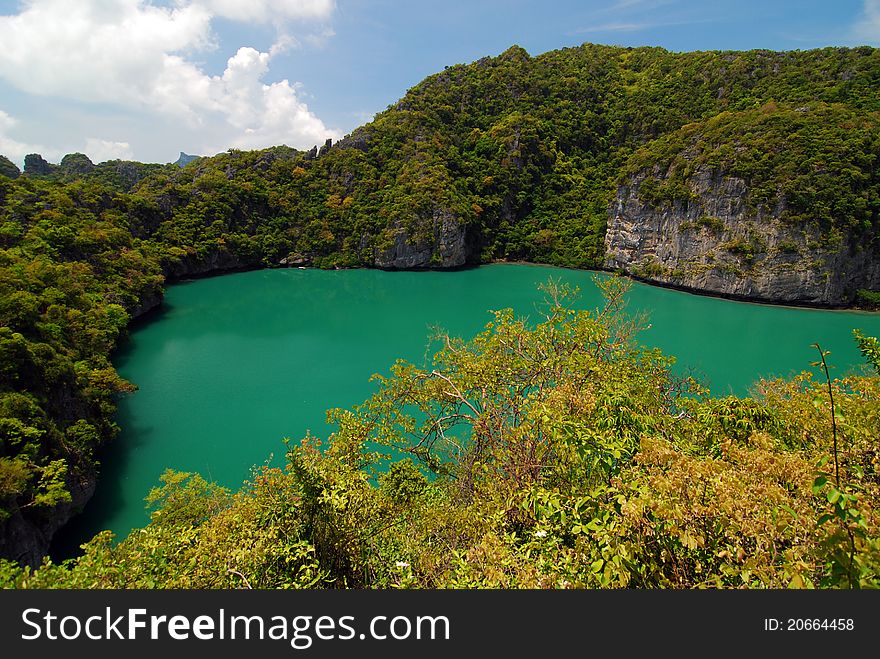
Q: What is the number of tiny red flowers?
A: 0